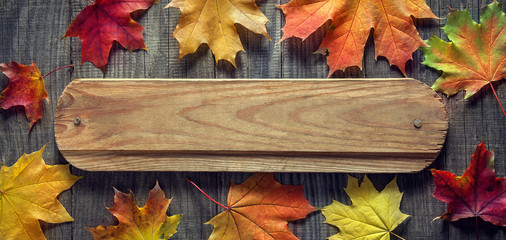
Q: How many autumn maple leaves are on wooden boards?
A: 10